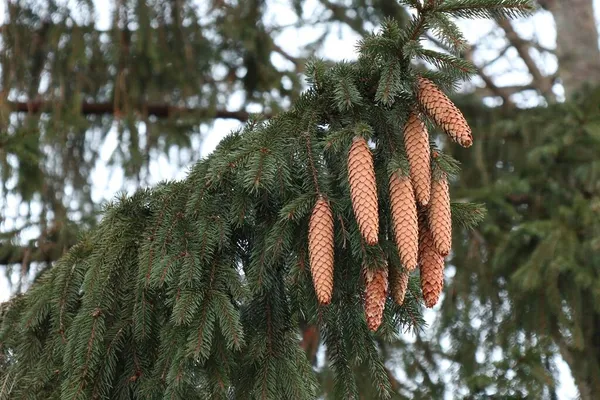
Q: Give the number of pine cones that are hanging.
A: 9